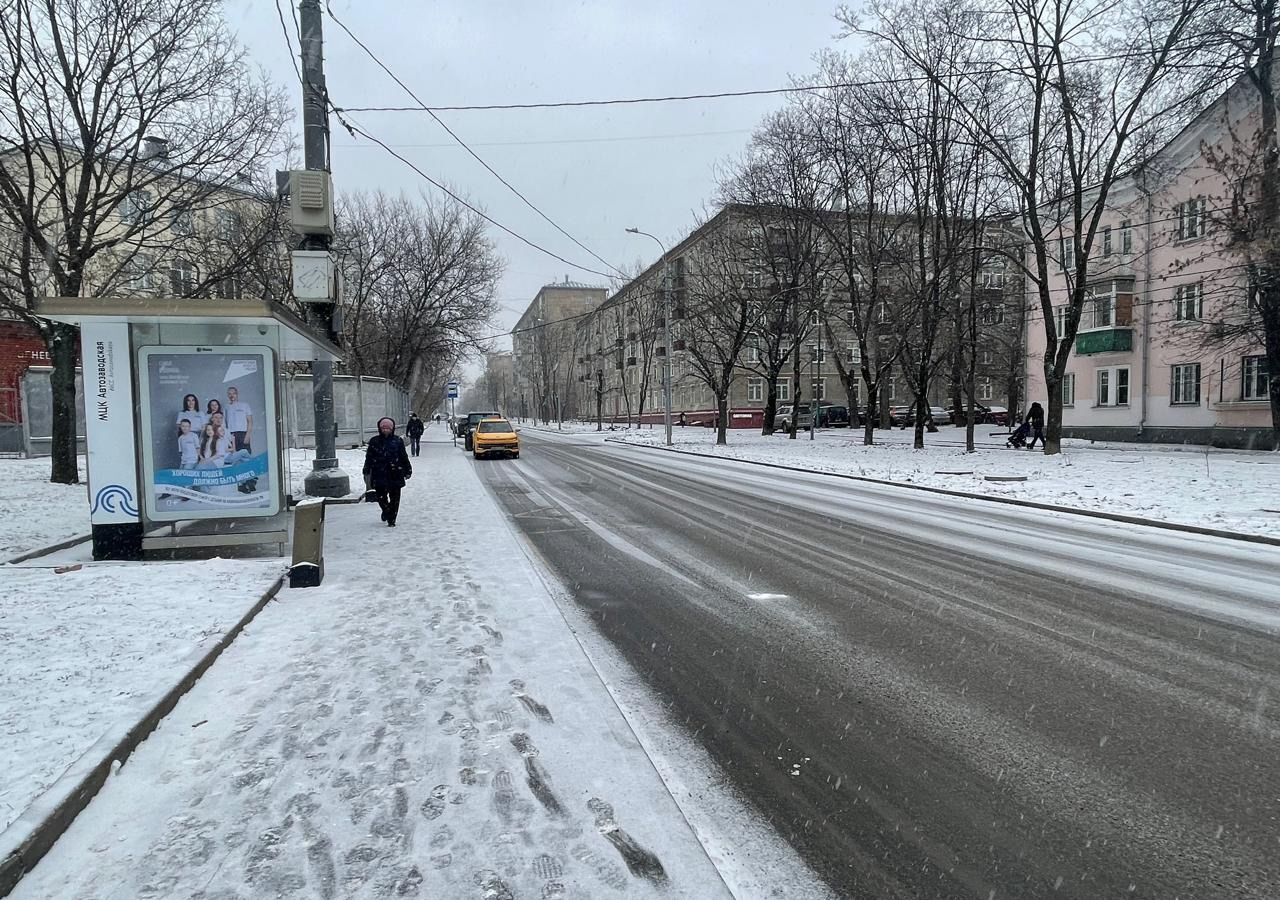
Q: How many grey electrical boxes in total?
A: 2